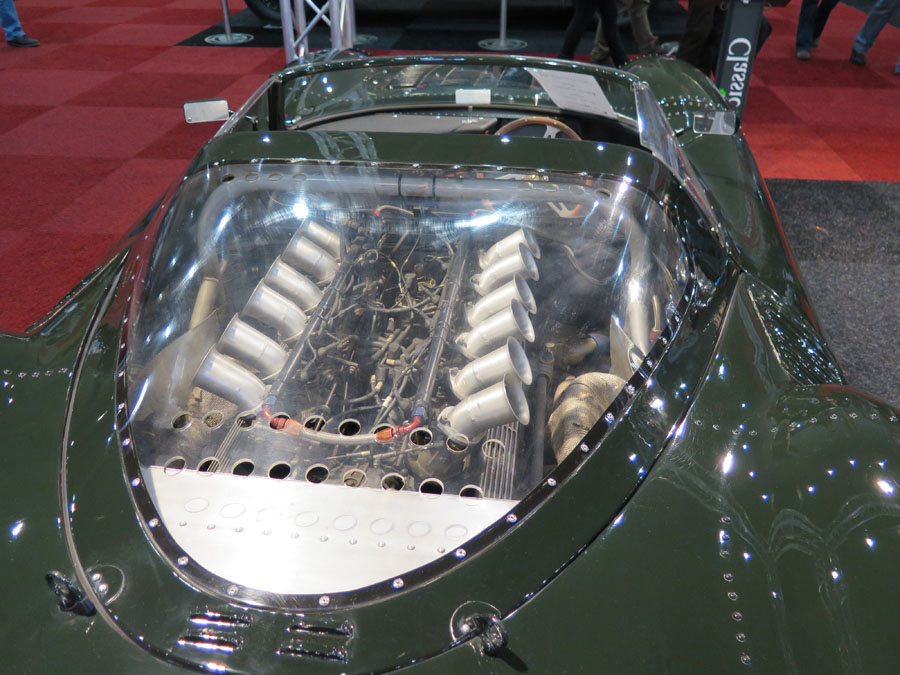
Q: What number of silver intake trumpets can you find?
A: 12